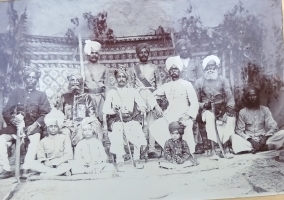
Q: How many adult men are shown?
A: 9